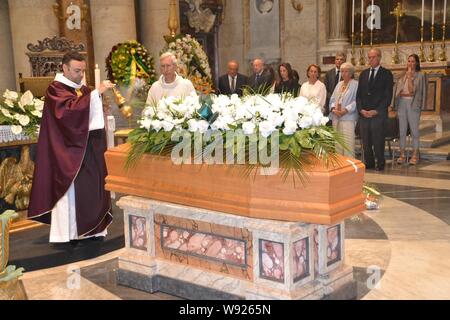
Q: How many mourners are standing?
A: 8